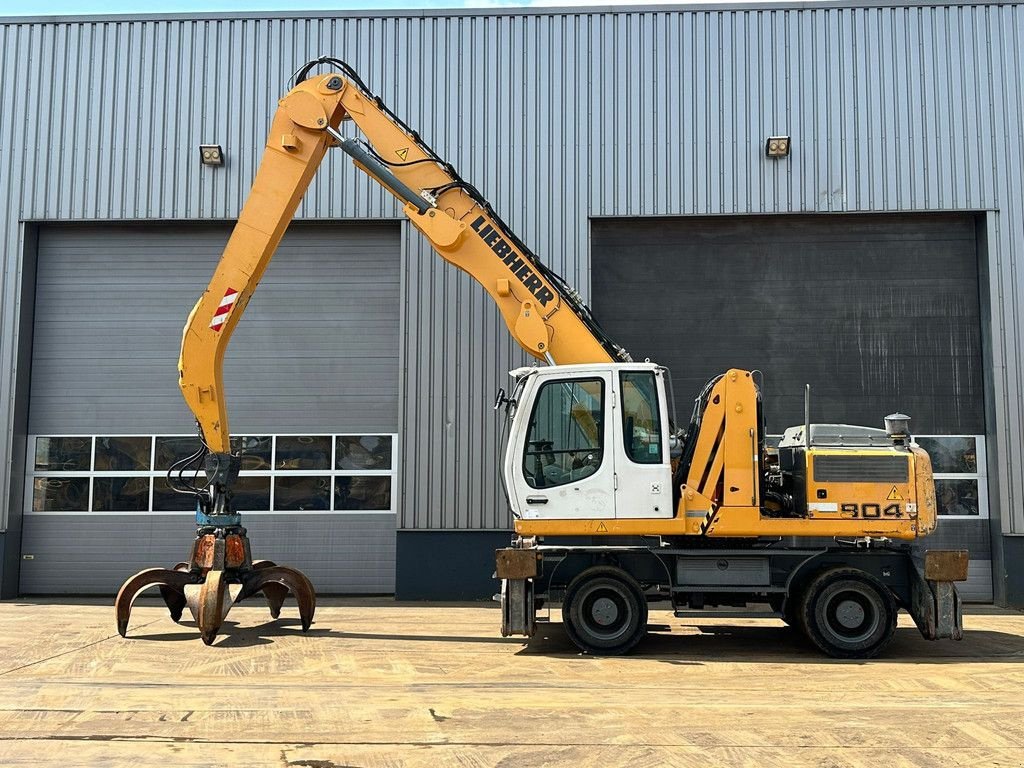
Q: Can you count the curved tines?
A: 5